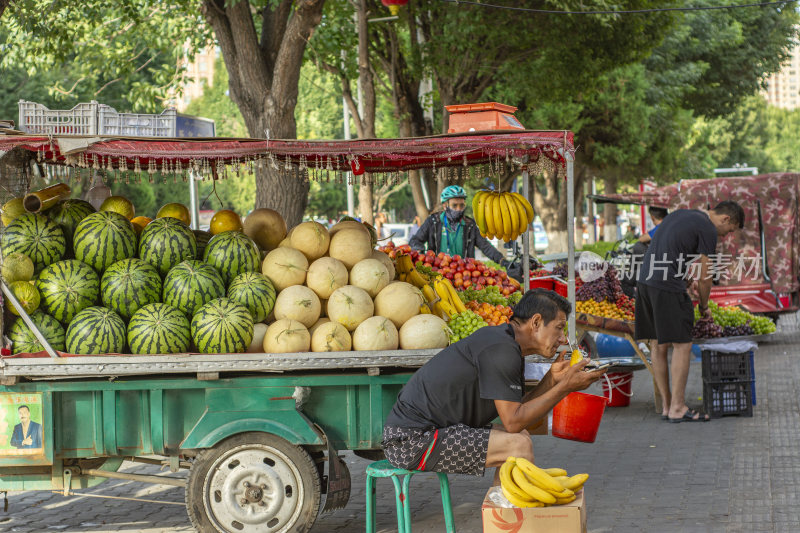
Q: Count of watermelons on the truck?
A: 13